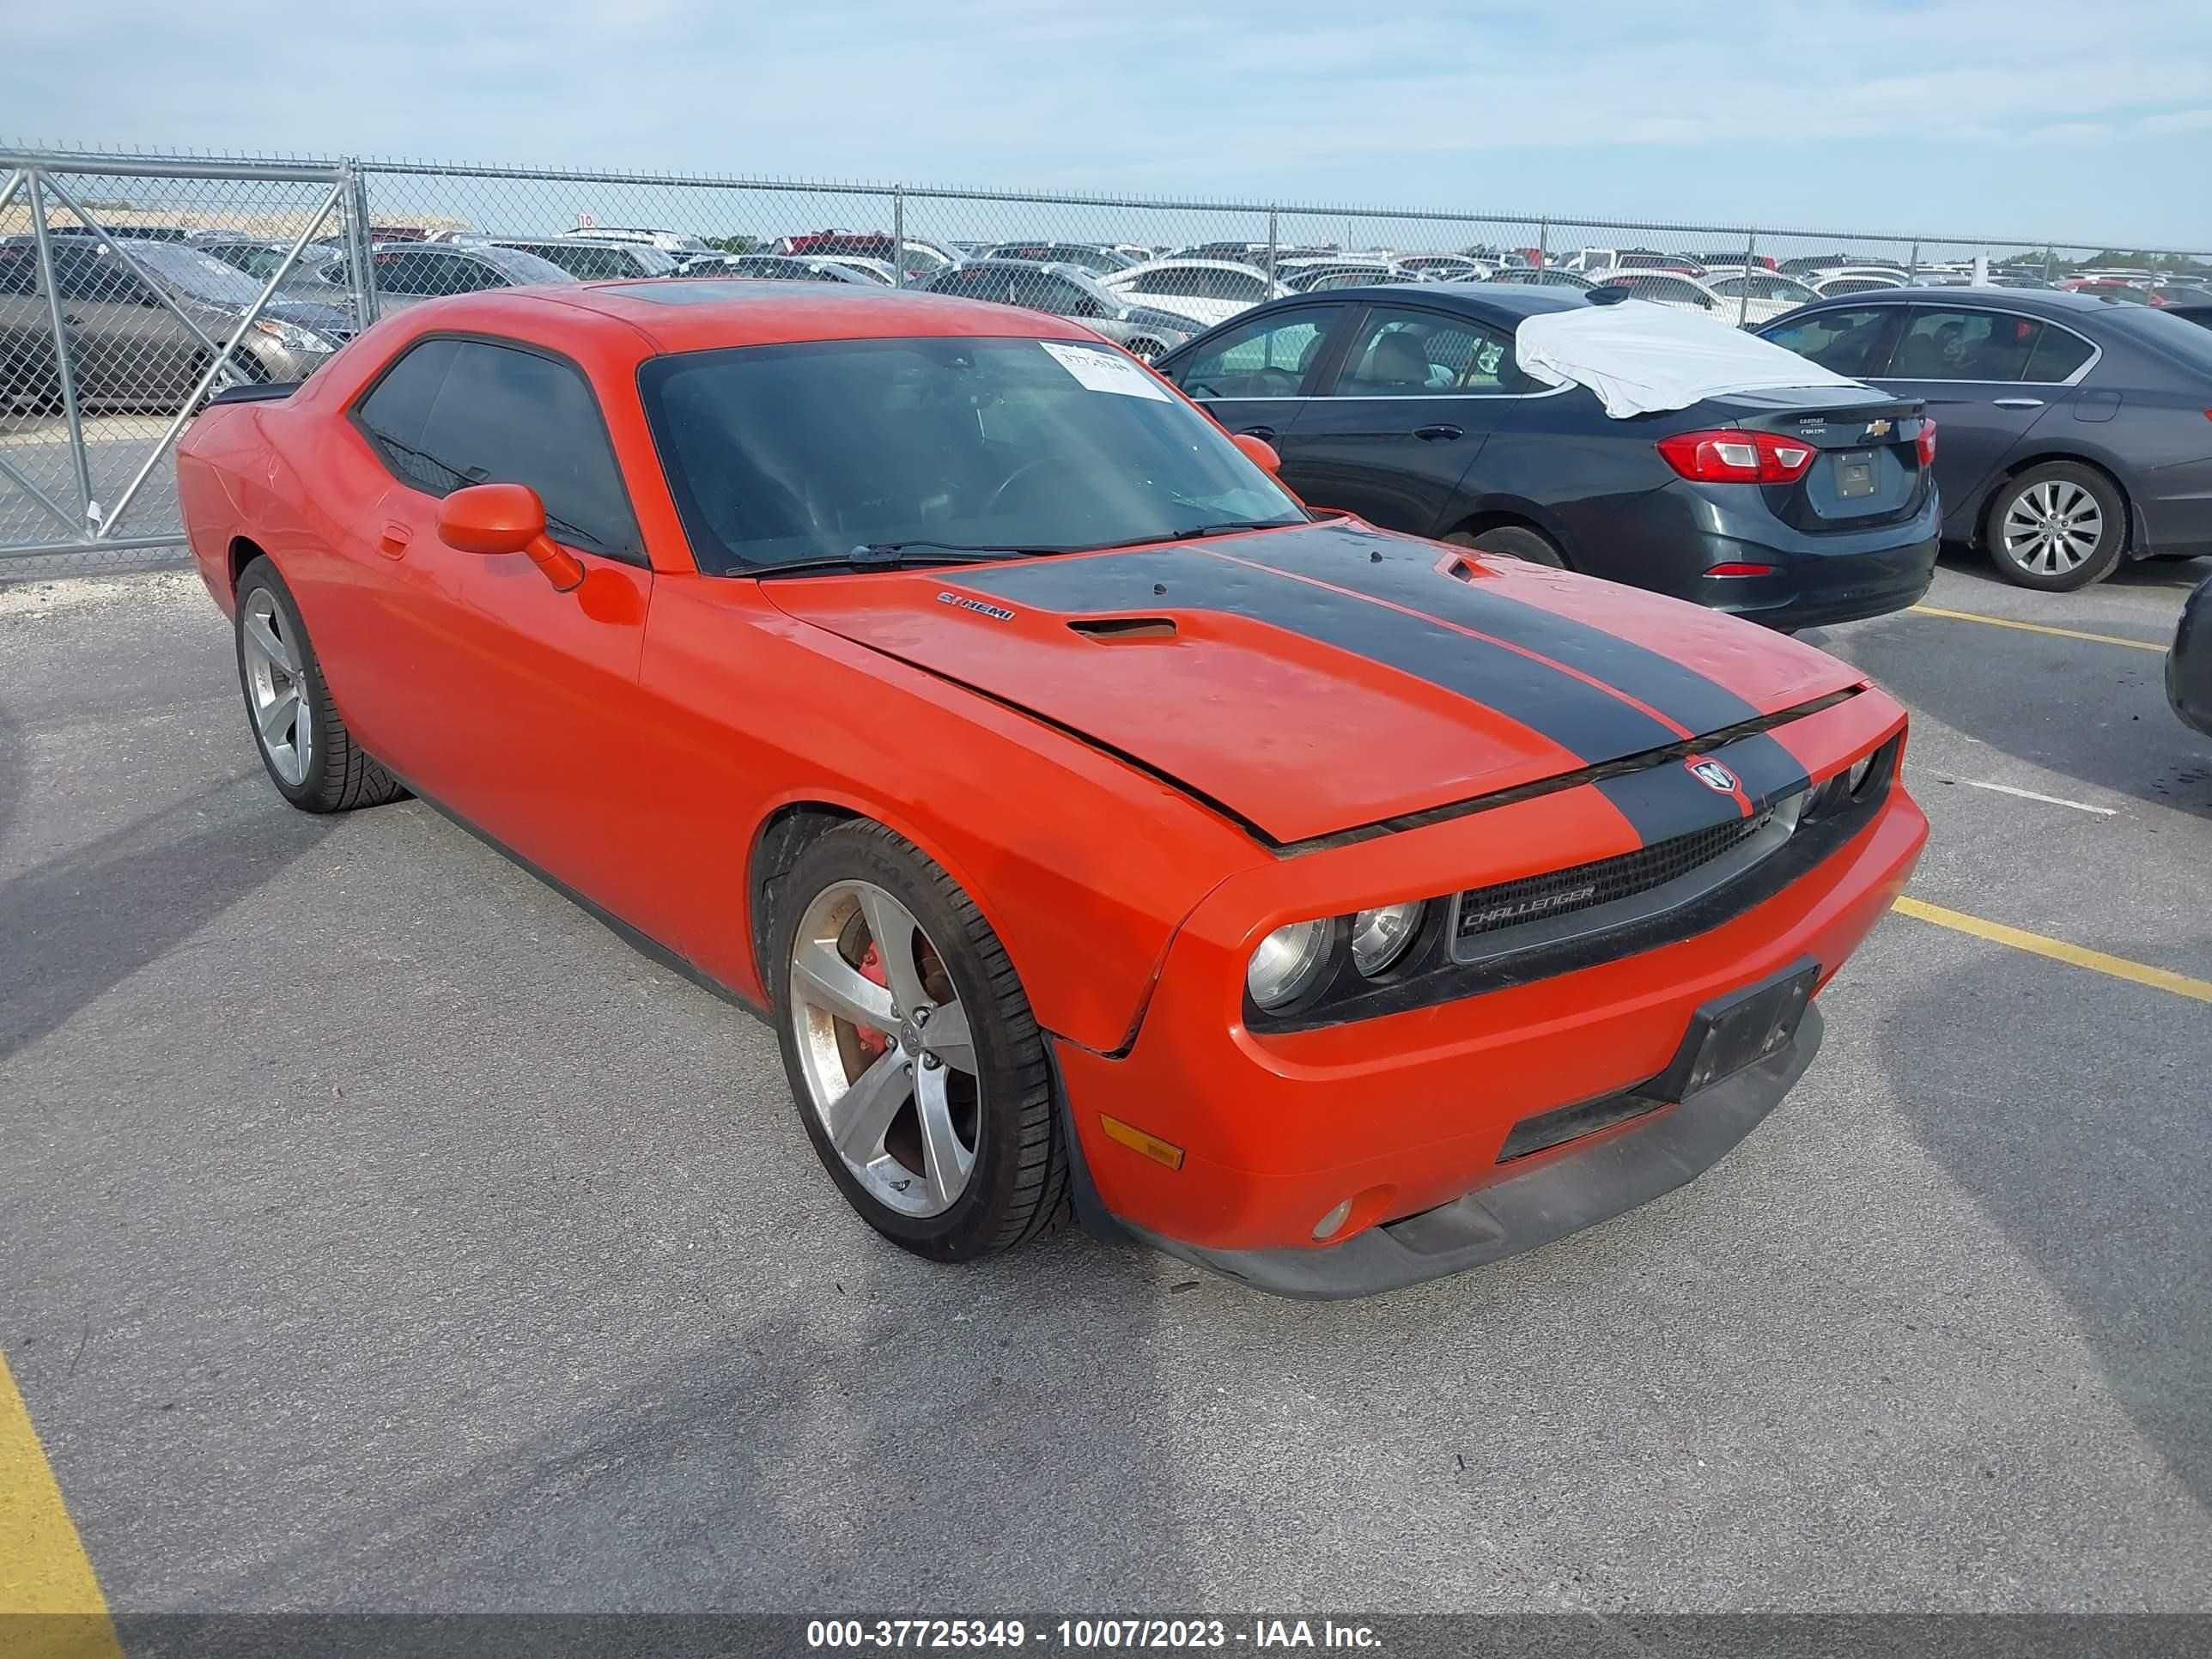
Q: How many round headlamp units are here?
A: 4